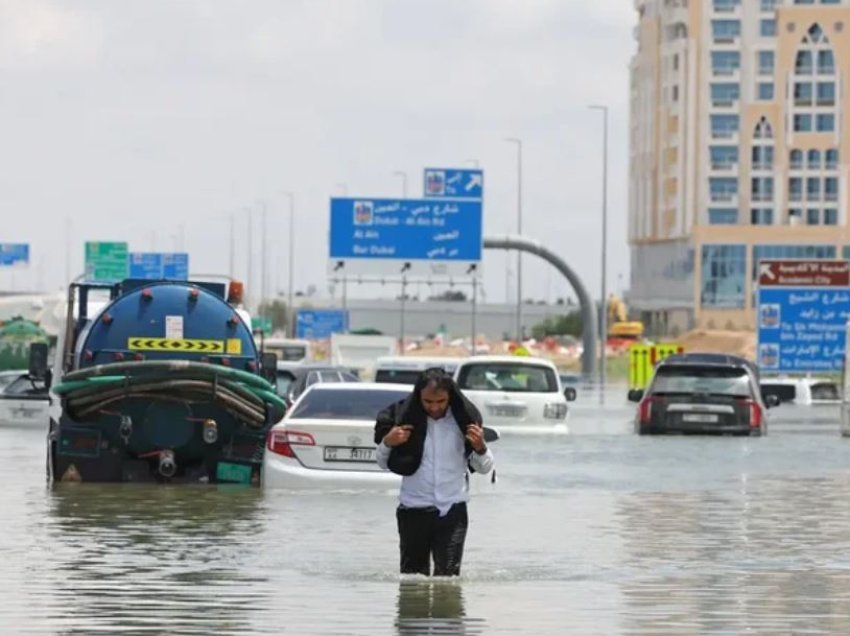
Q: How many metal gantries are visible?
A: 1